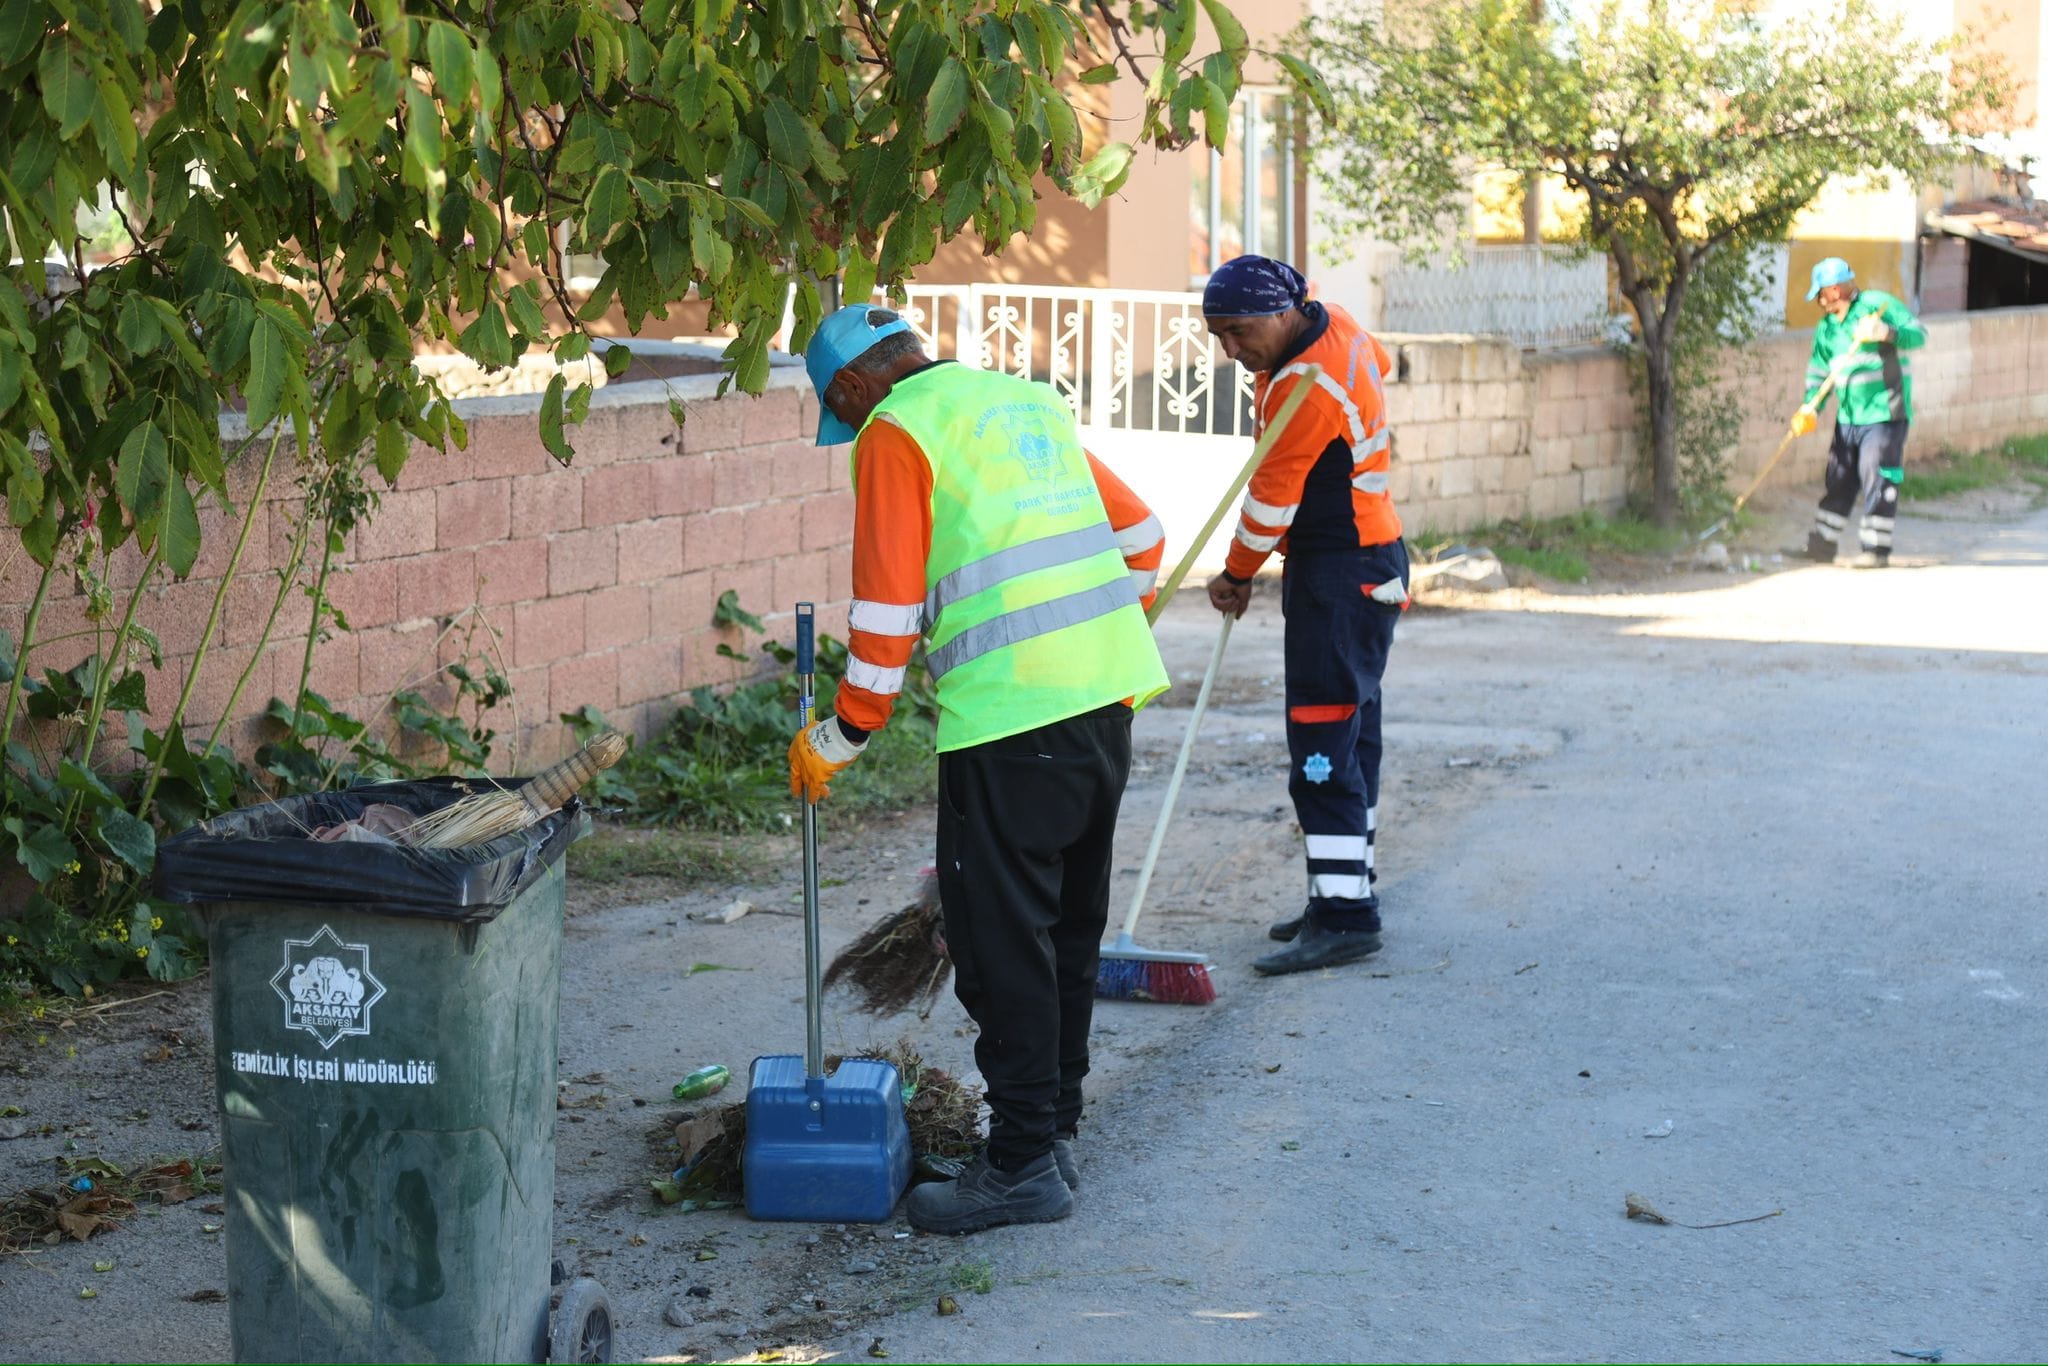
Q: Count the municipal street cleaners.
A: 3